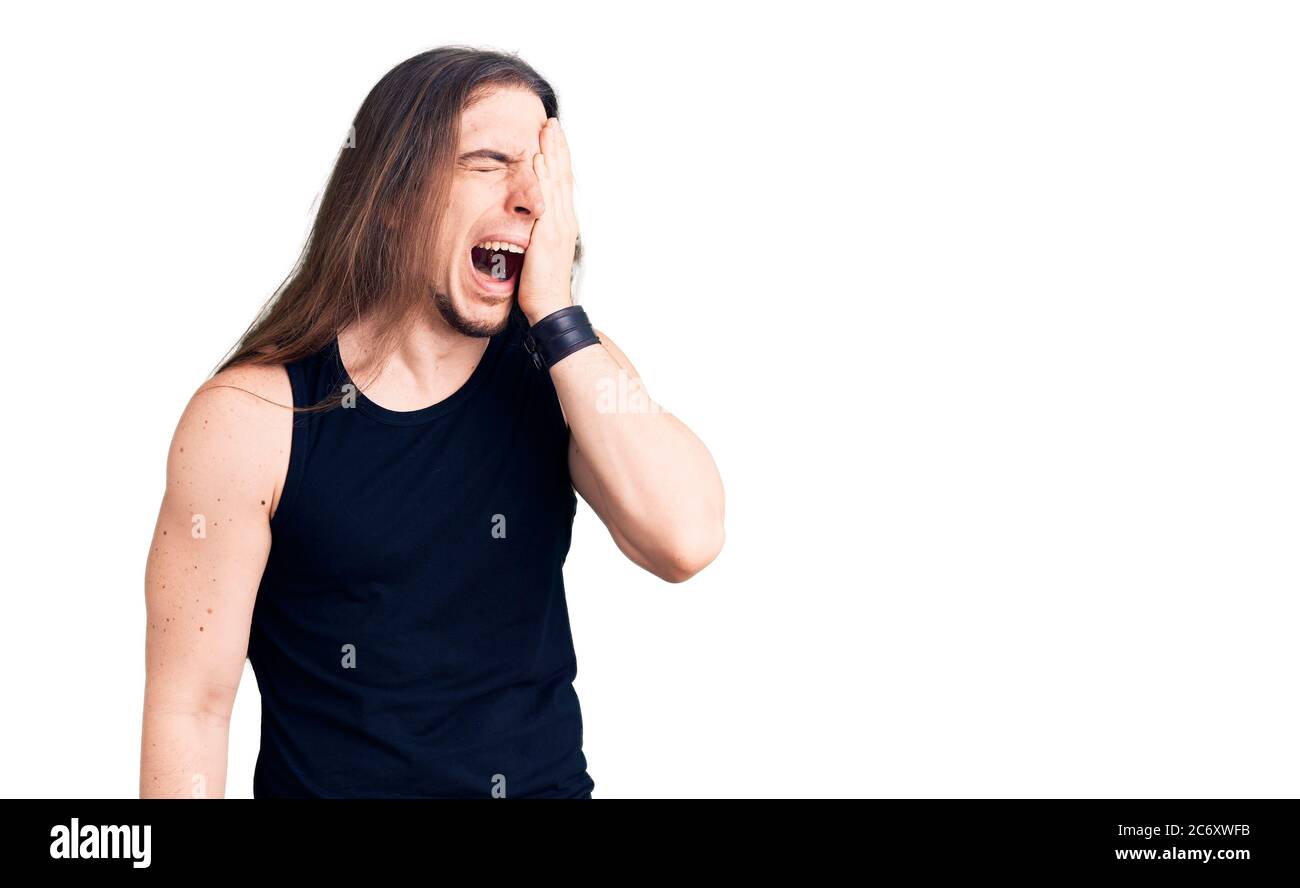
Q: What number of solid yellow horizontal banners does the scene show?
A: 0